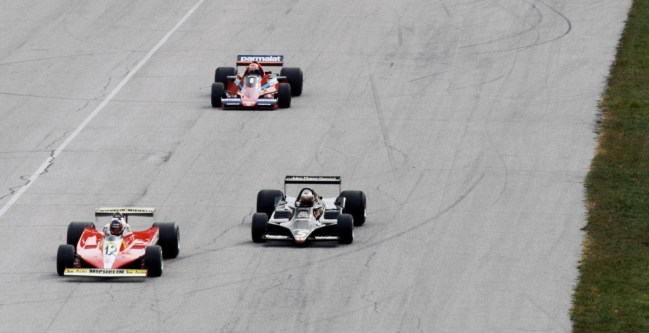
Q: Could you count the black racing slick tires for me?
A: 12